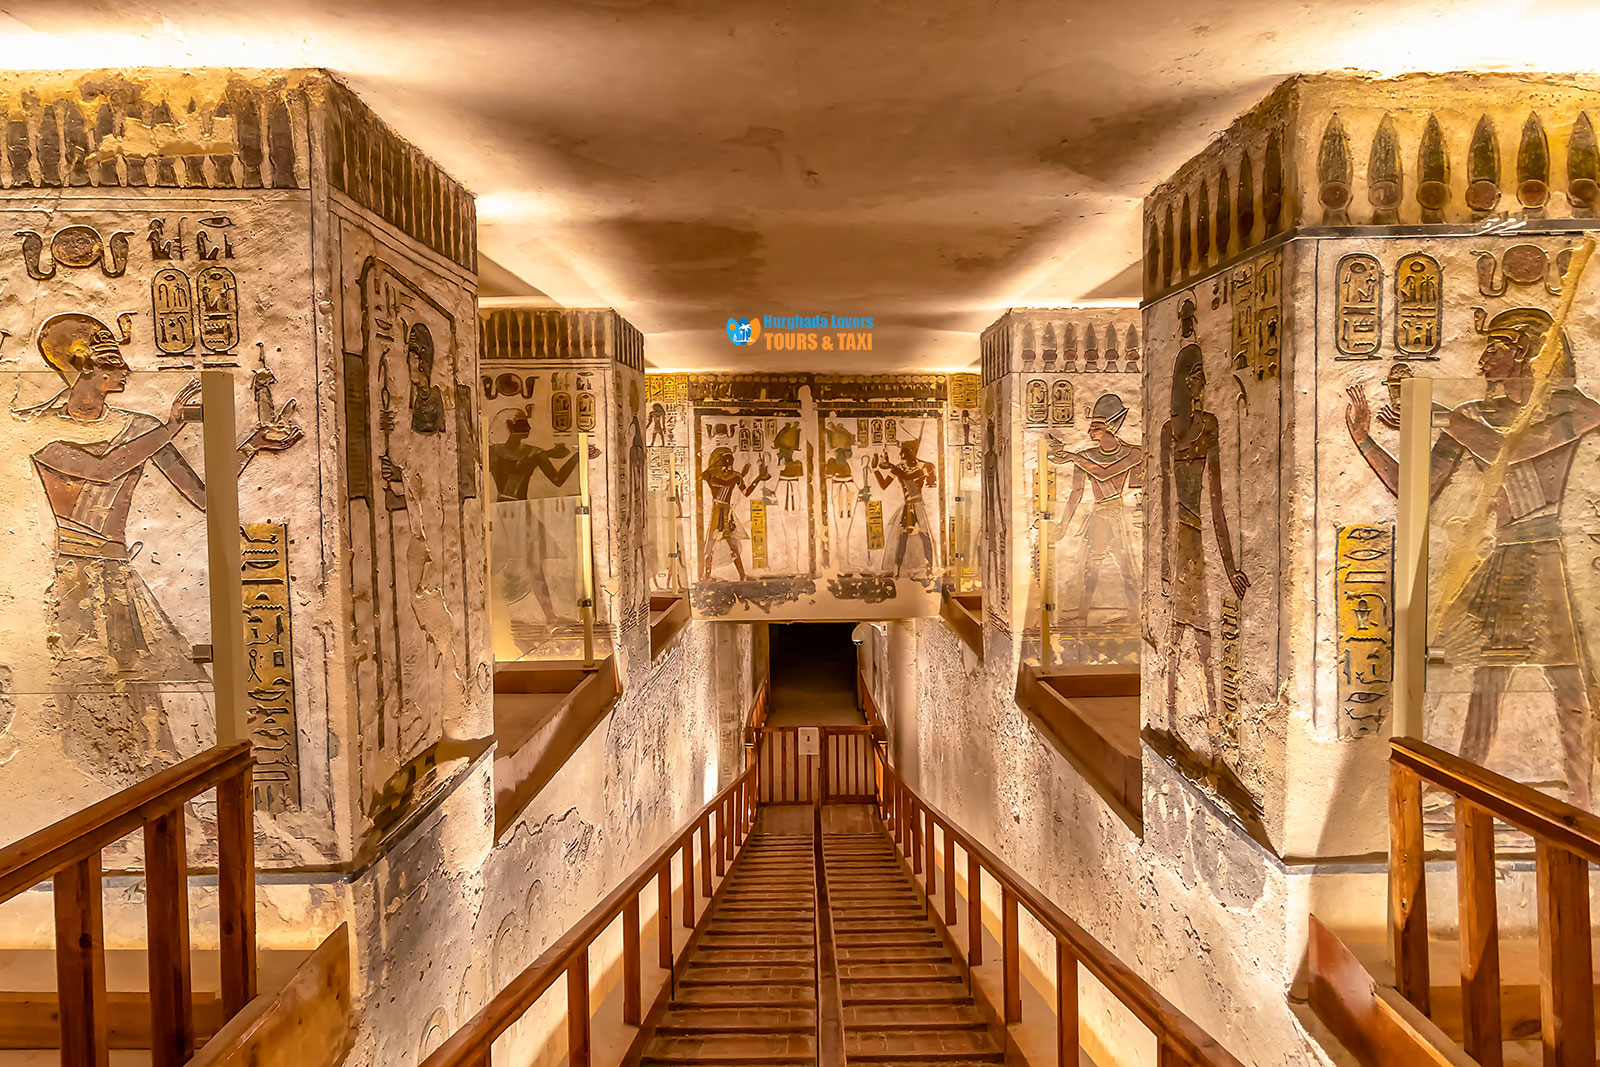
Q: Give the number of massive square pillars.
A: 4